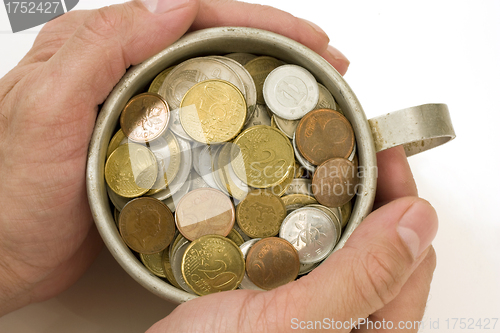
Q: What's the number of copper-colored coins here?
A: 6